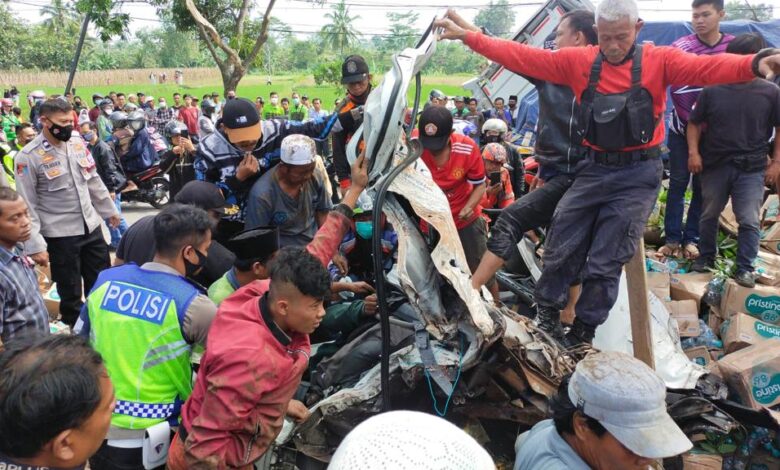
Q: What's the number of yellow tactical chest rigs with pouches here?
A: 0